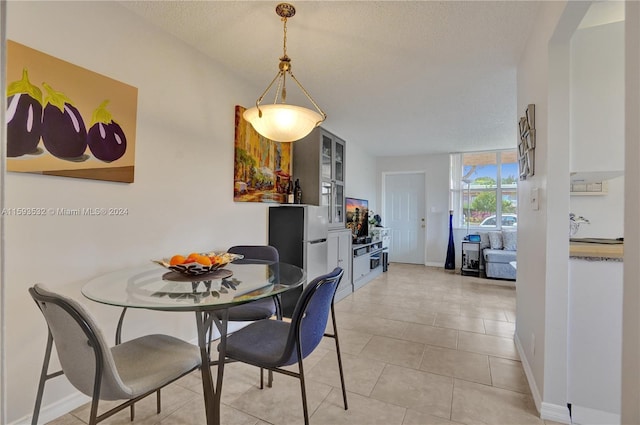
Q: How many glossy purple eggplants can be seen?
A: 3